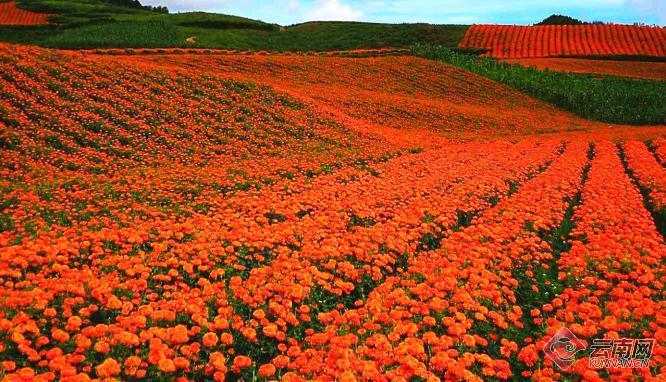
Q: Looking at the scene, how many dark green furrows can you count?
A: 4